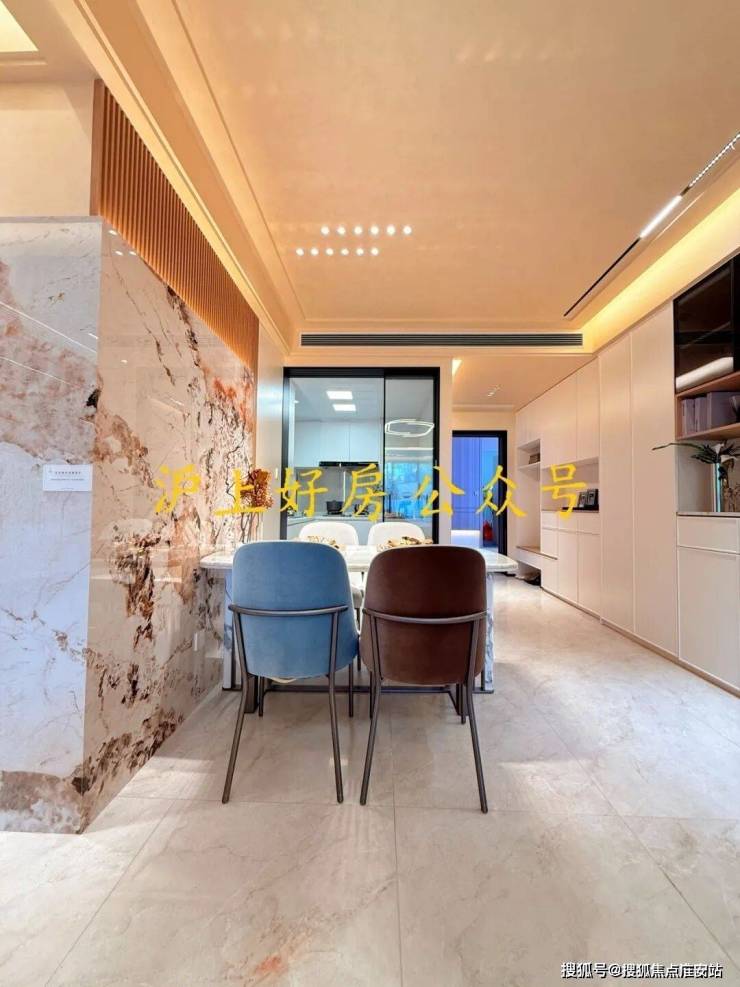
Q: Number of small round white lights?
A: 12